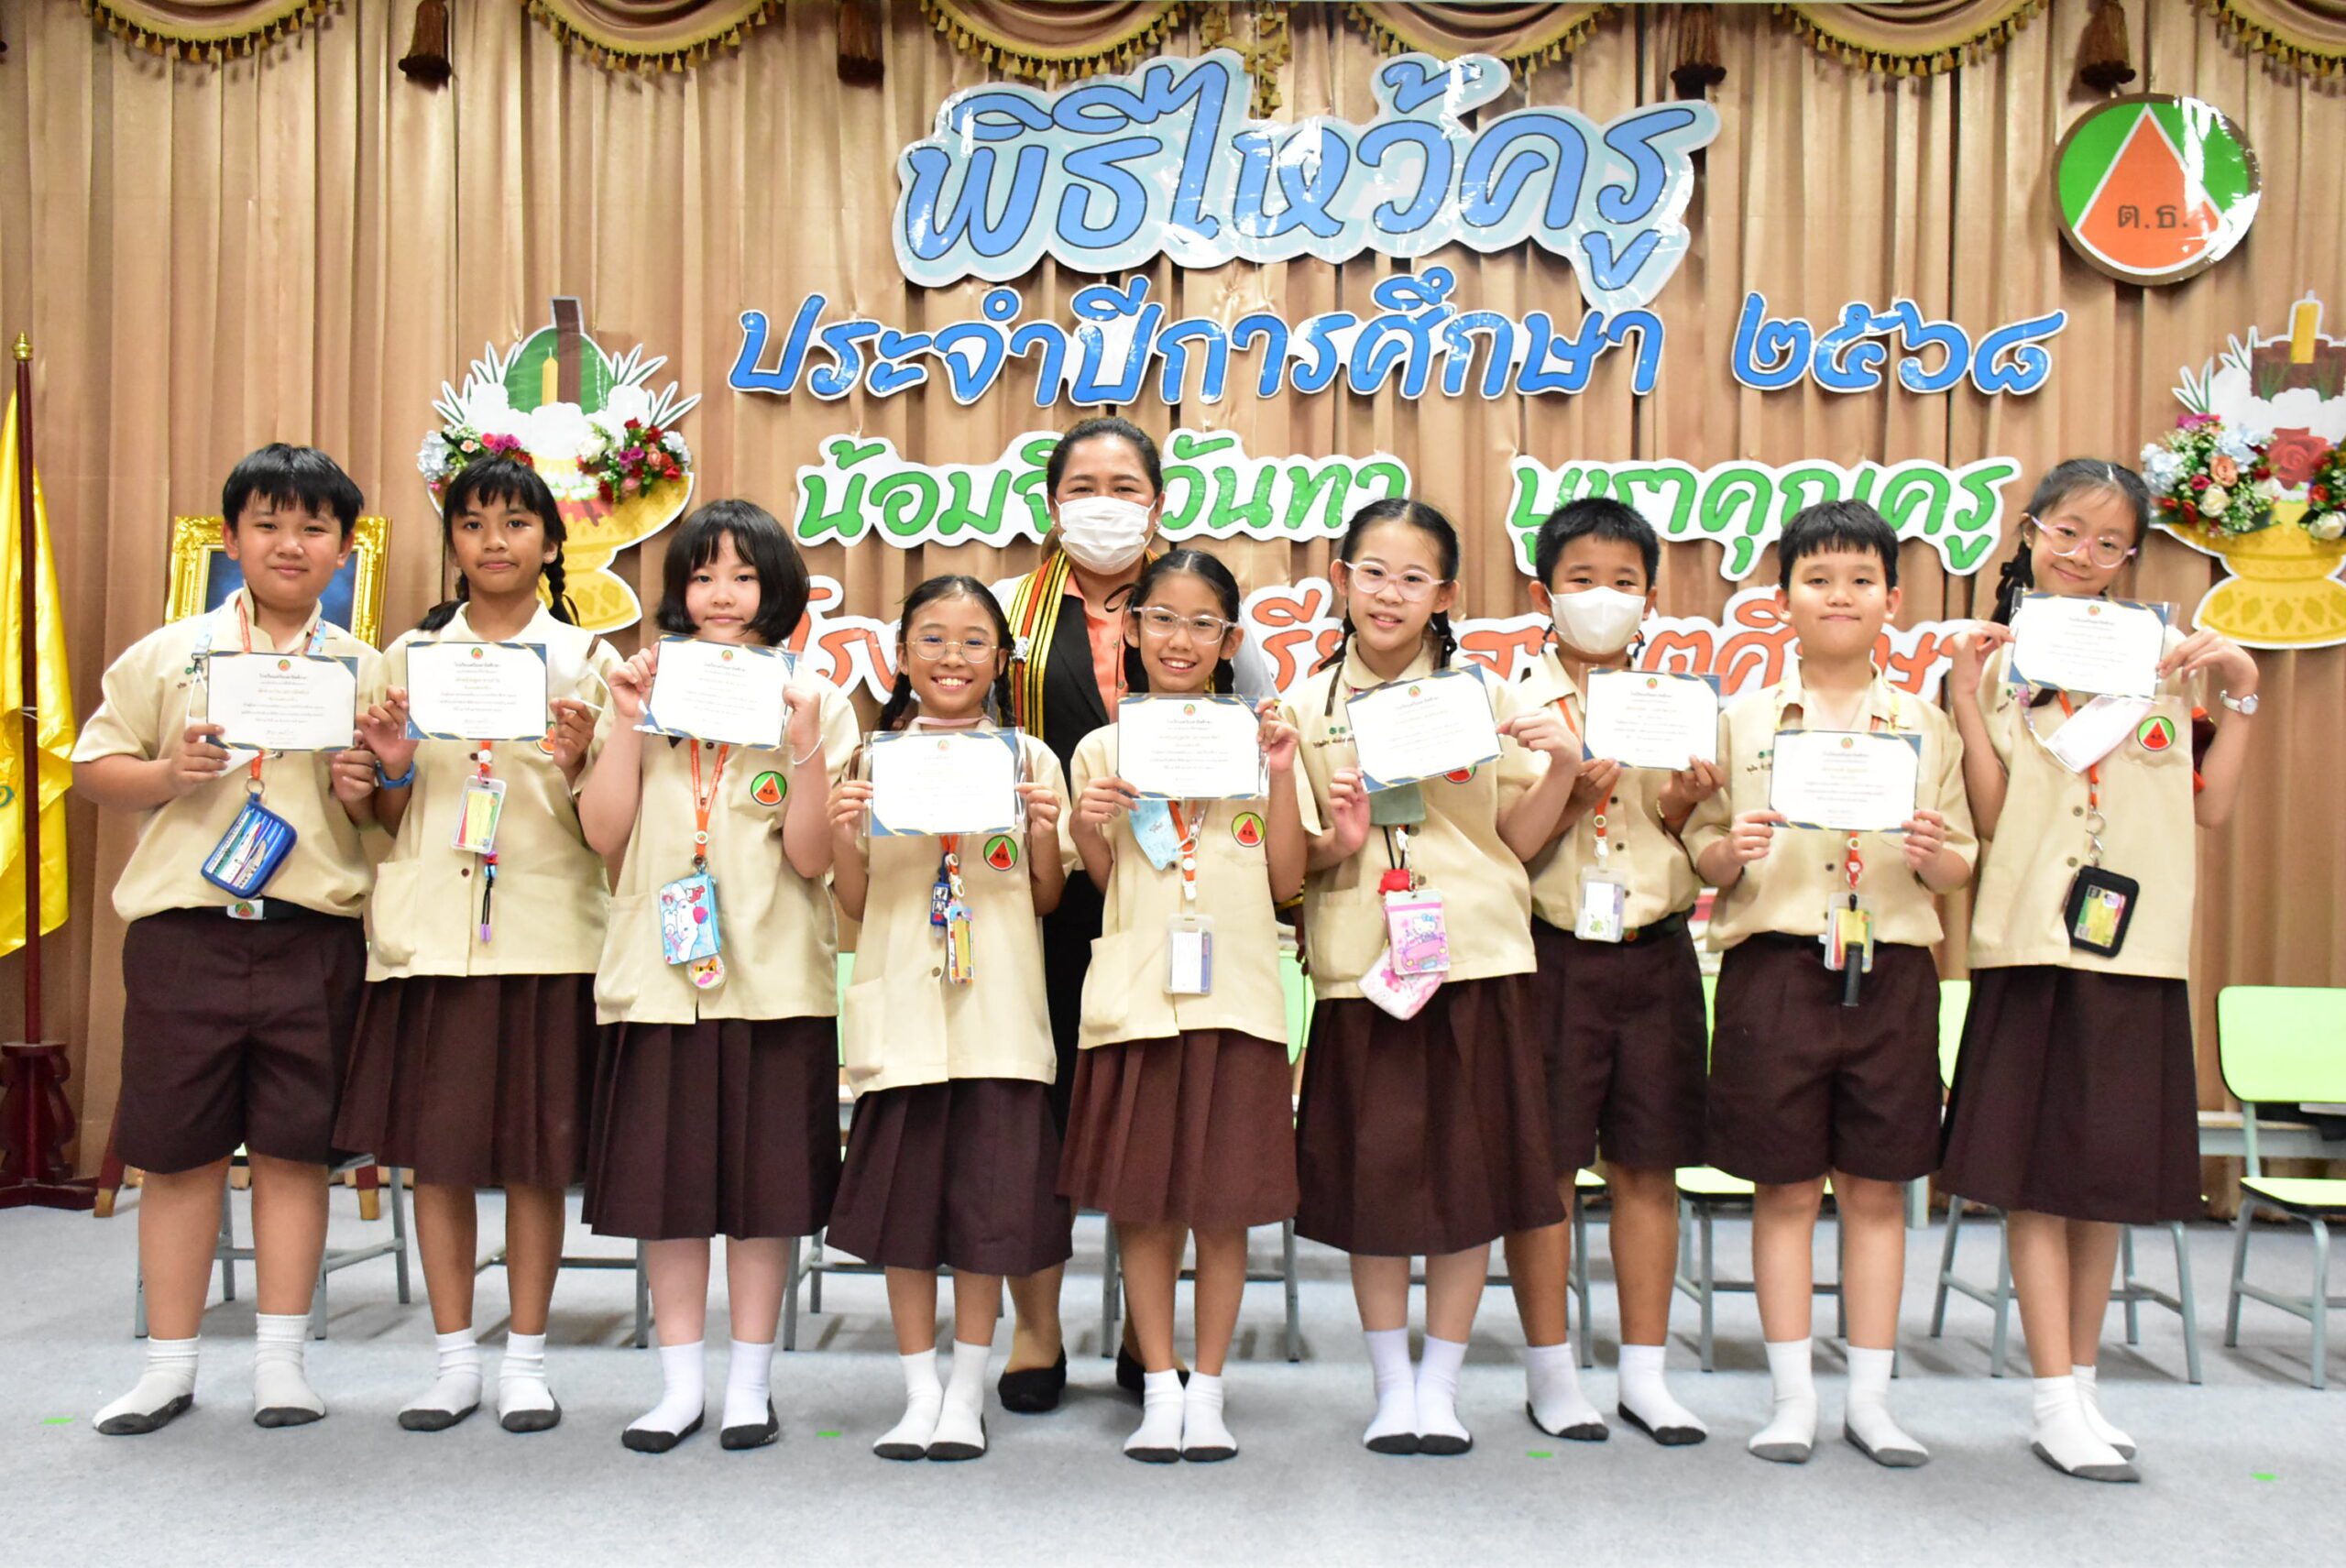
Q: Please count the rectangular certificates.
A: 9